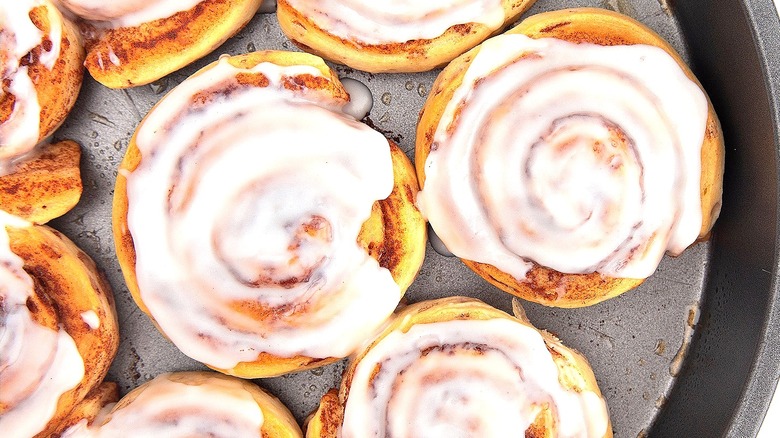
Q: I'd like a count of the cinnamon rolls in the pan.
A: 8